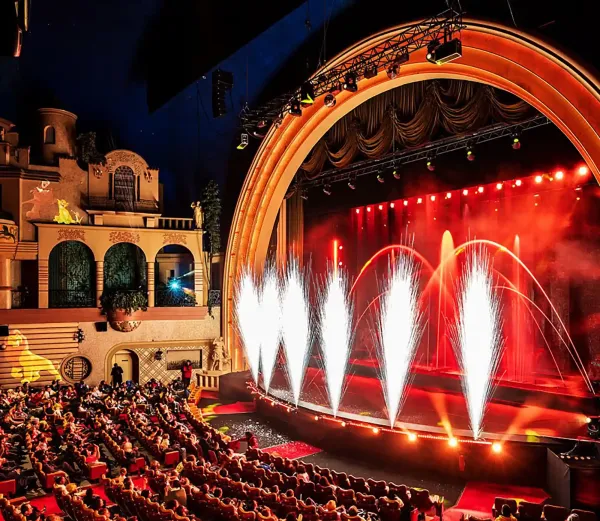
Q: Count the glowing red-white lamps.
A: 15